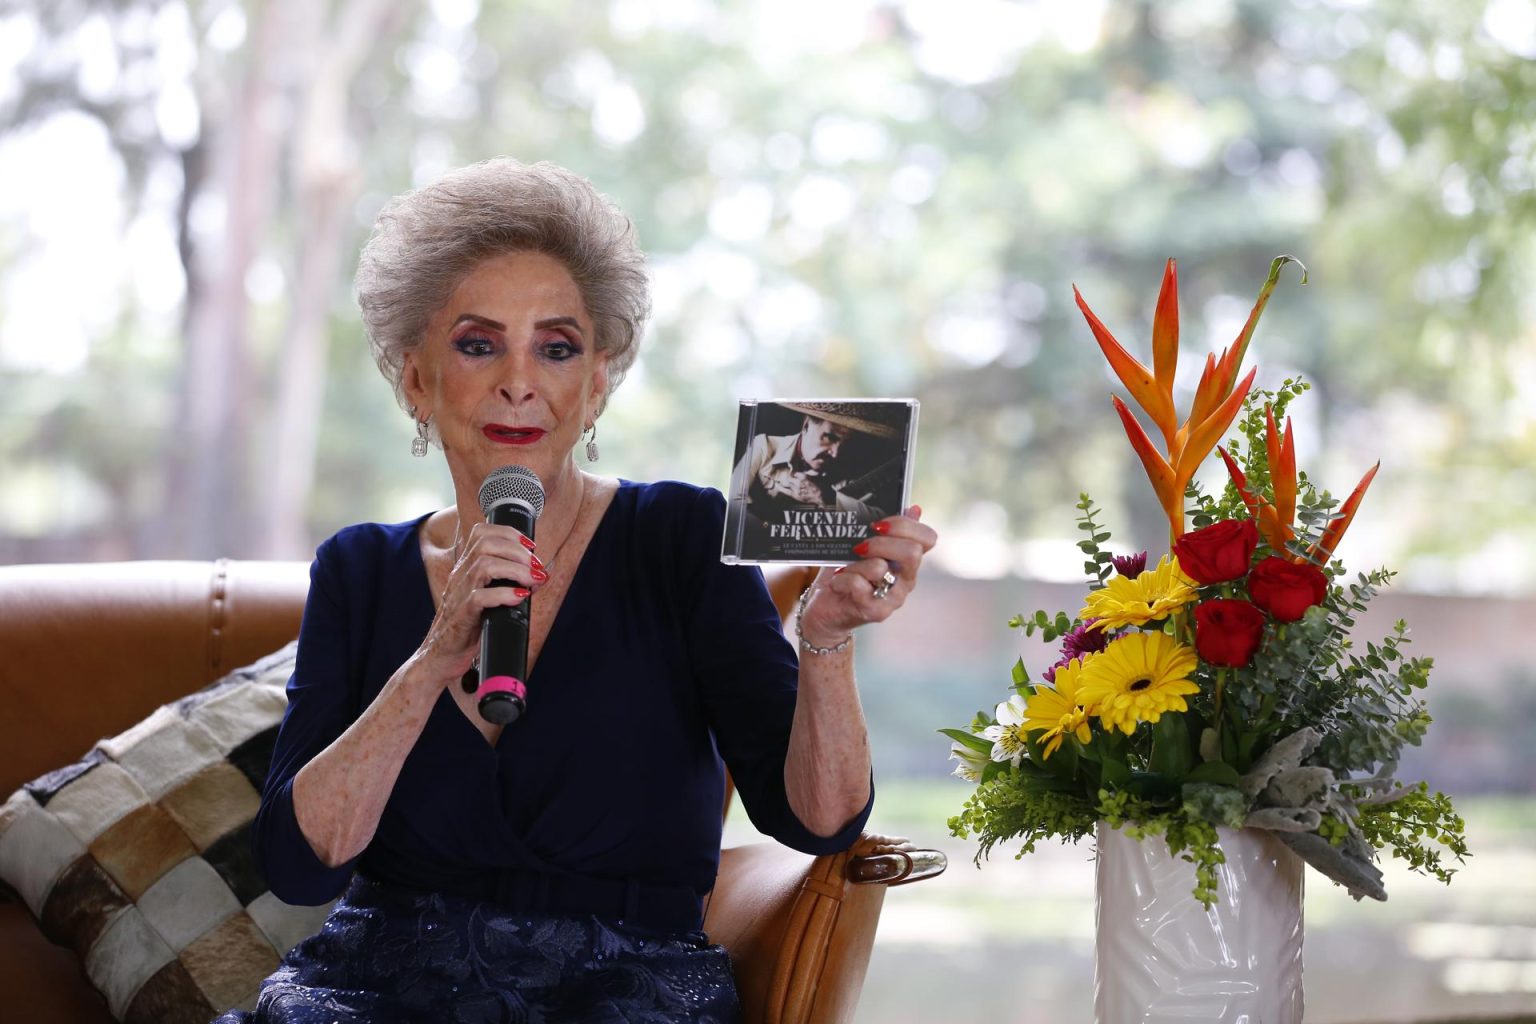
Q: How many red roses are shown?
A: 3